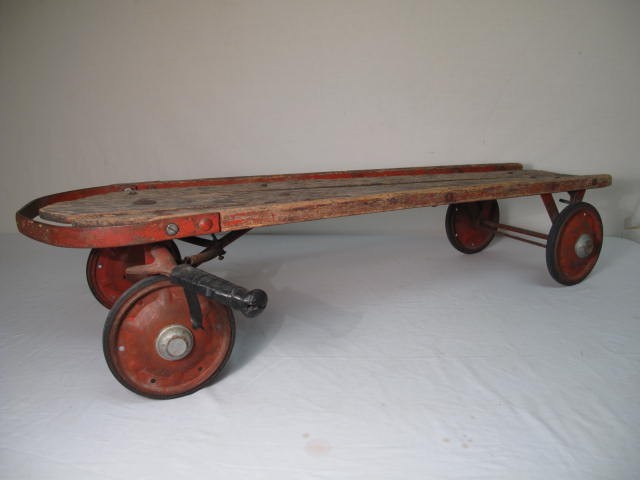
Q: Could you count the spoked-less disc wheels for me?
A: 4